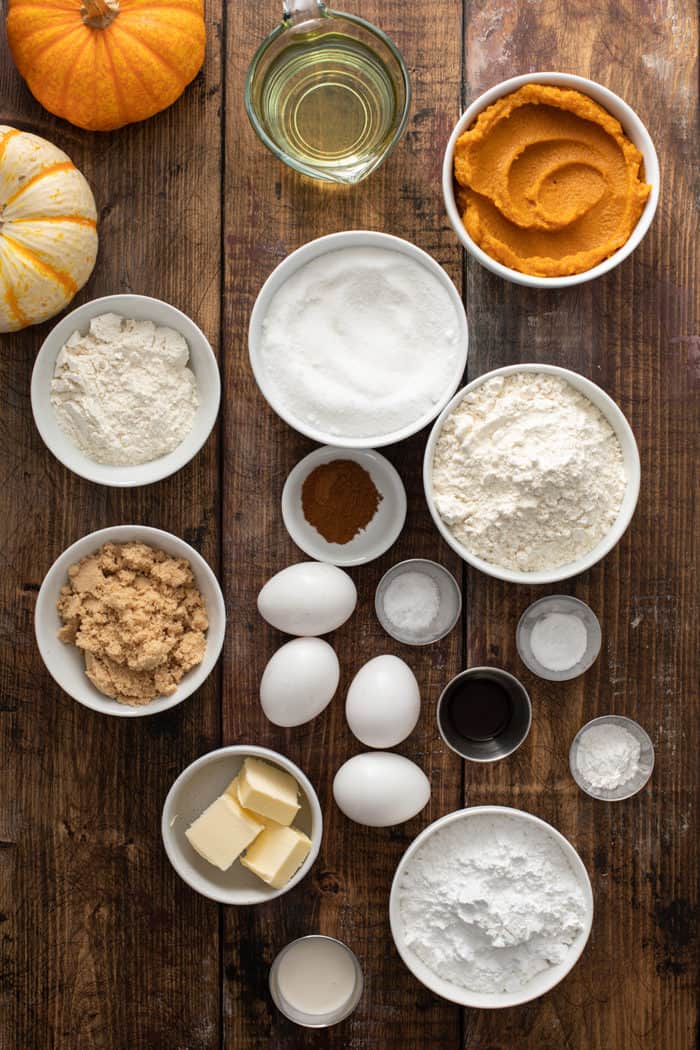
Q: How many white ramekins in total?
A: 8